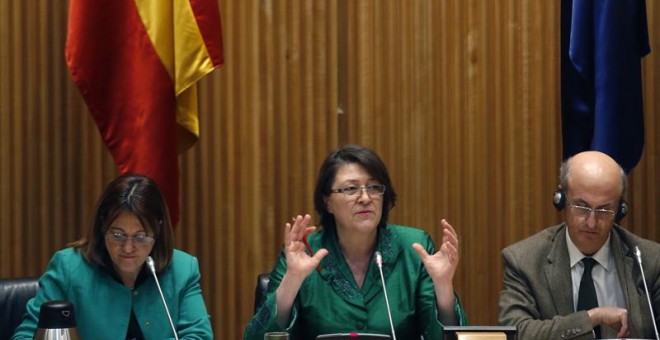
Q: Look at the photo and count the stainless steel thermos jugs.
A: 1